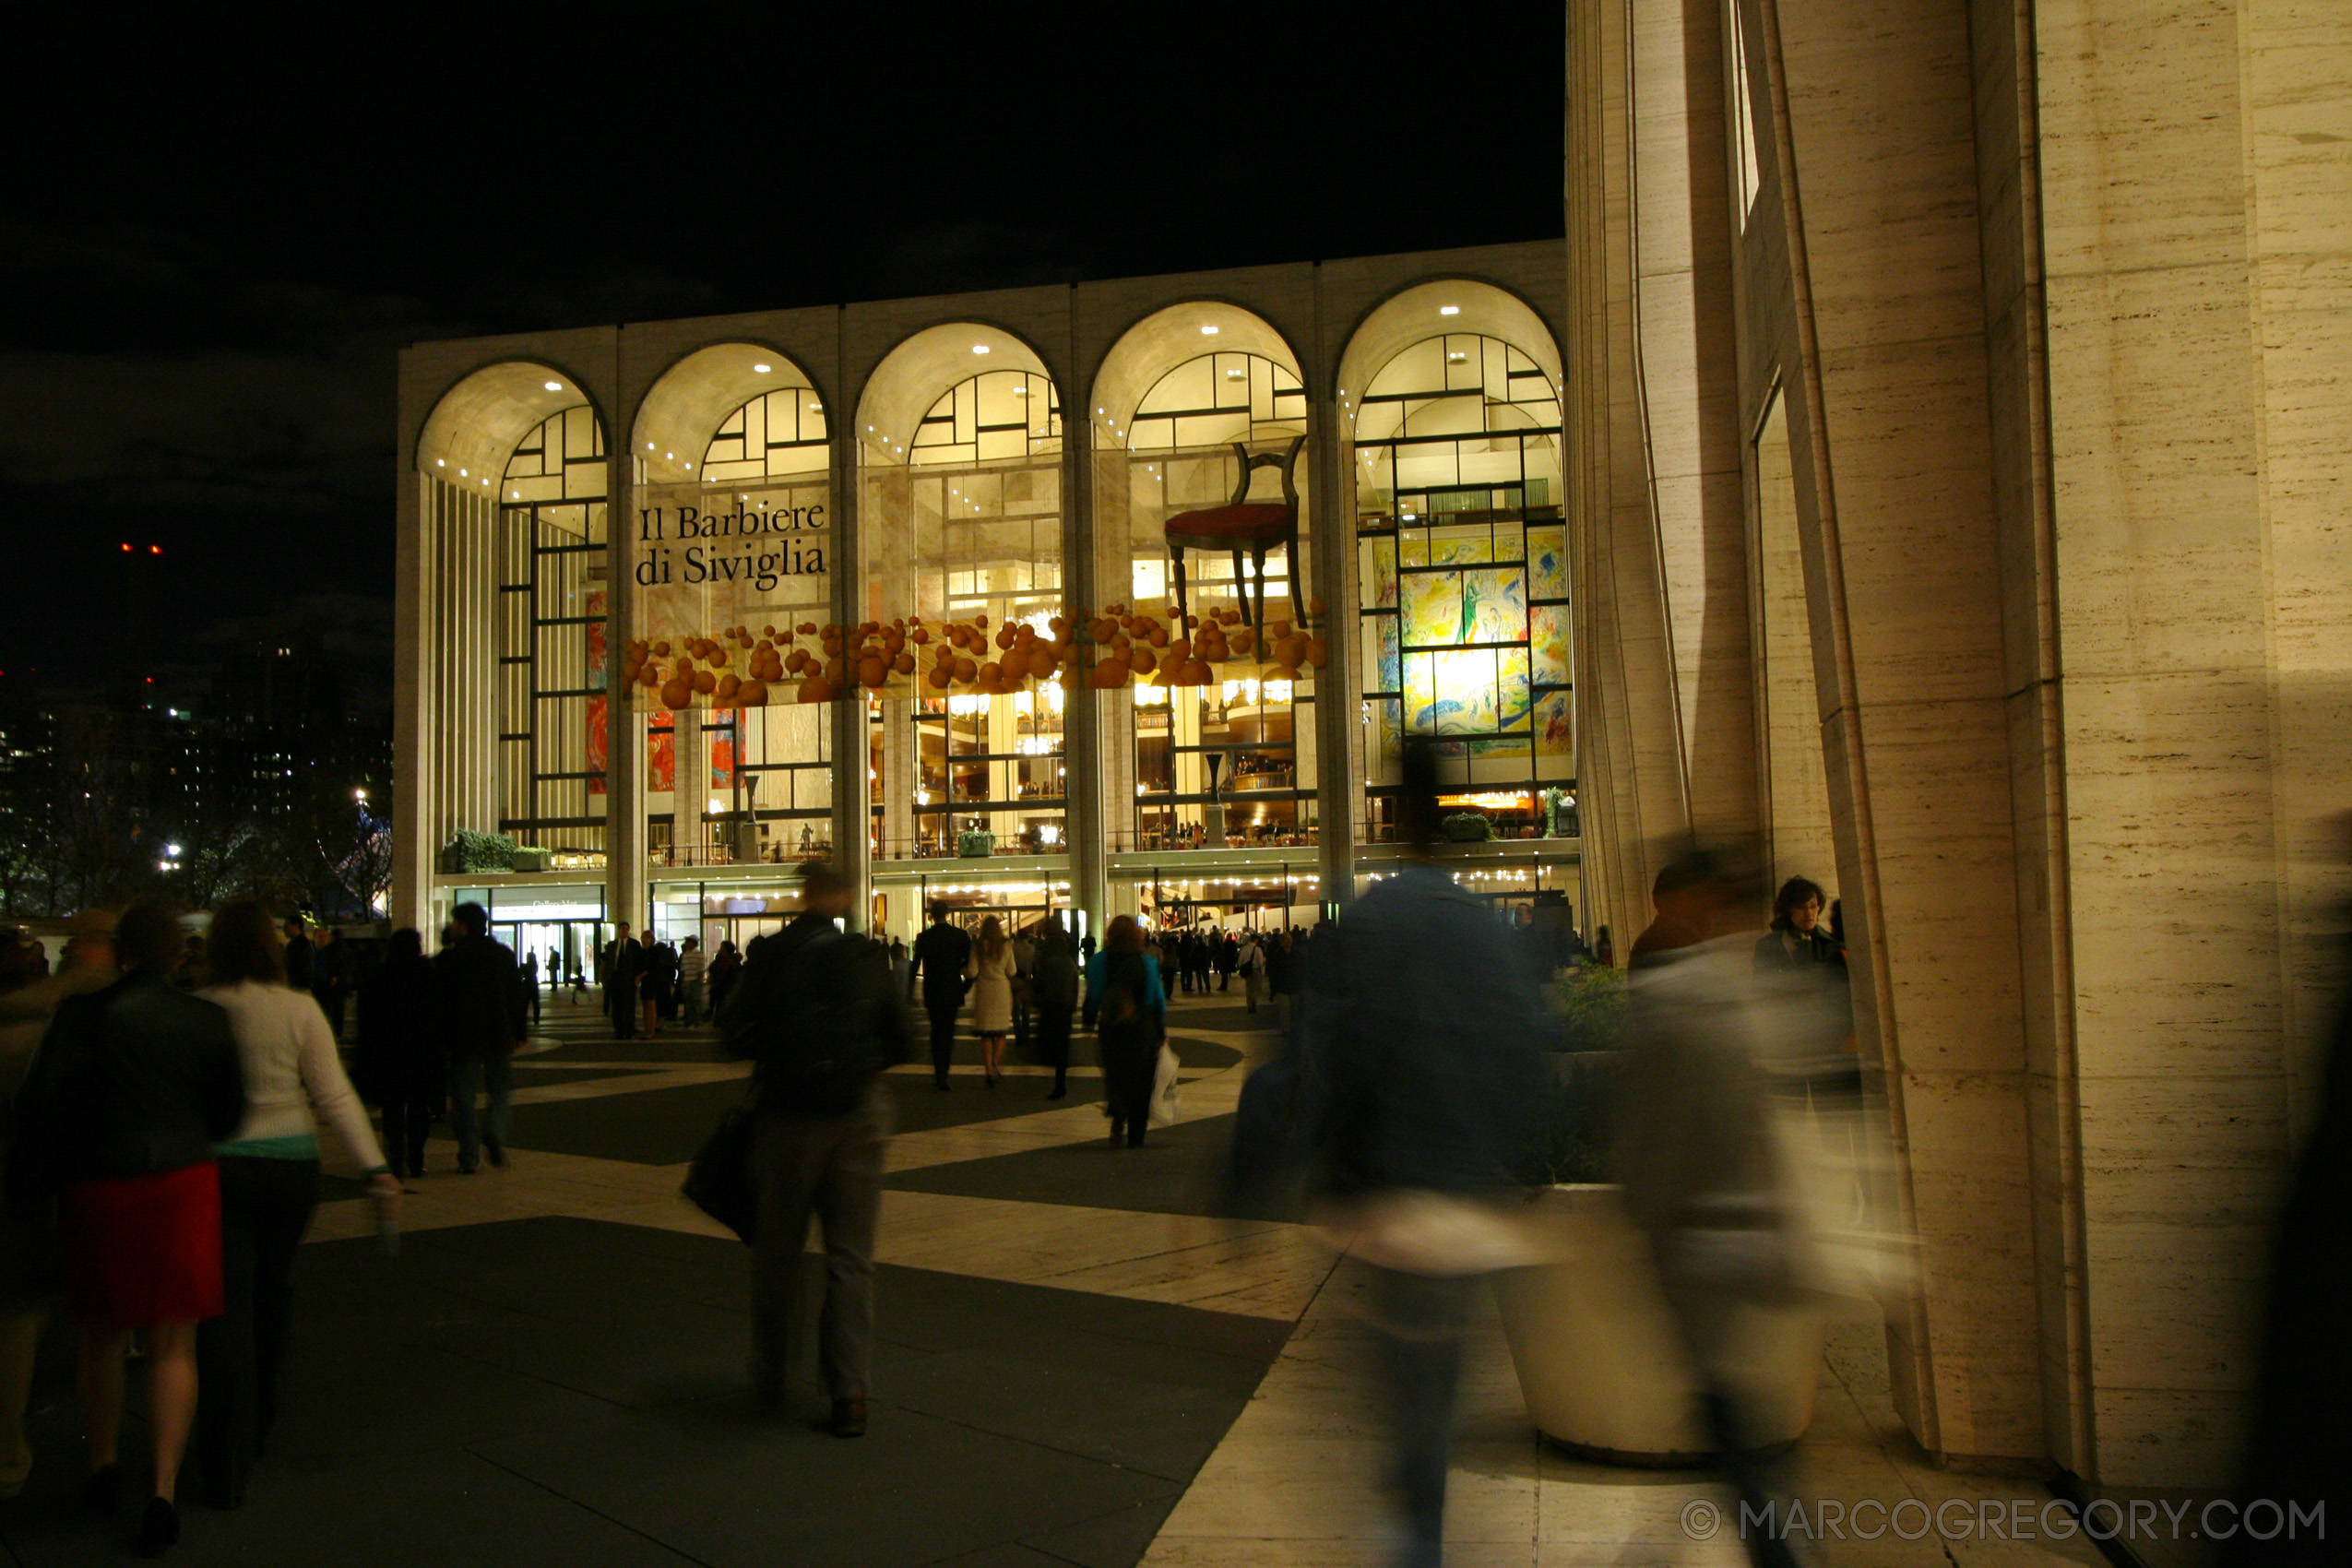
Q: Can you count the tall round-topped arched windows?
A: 5